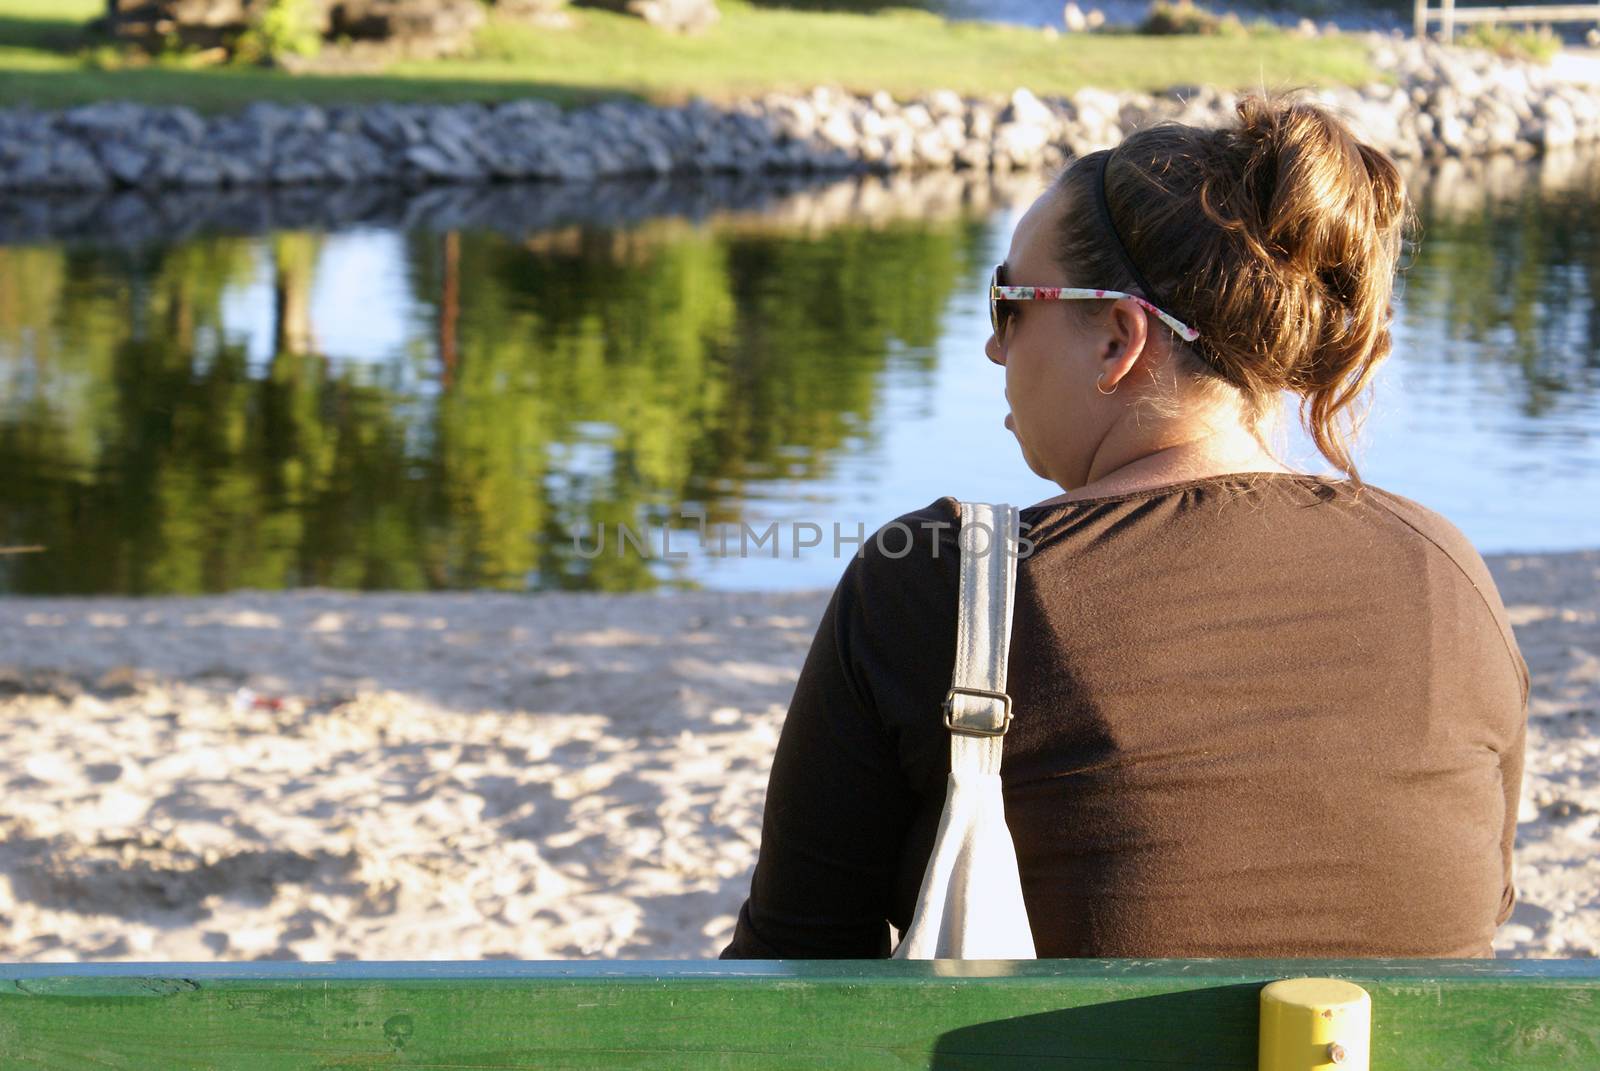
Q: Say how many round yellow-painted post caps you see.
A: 1